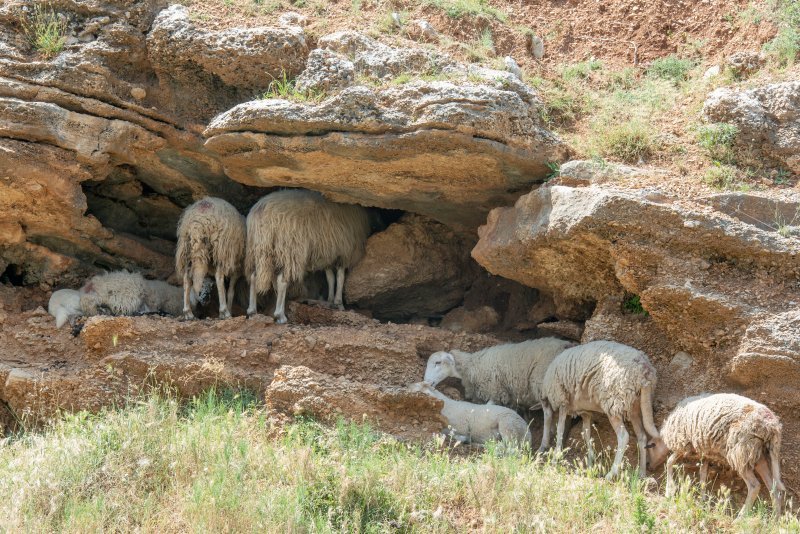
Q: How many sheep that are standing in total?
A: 5